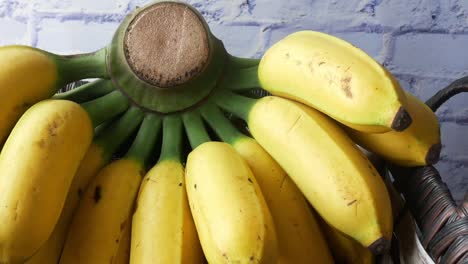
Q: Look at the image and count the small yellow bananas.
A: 11